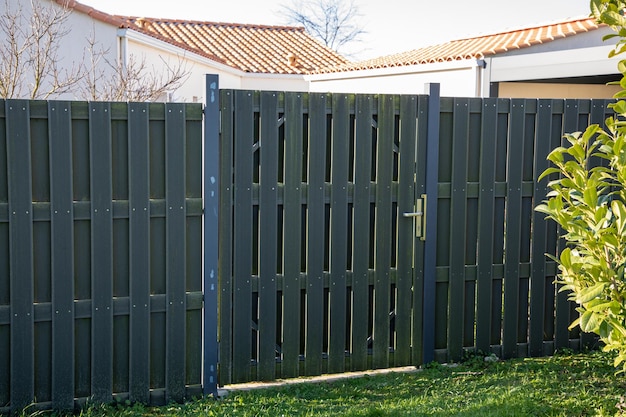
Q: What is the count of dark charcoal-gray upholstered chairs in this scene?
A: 0